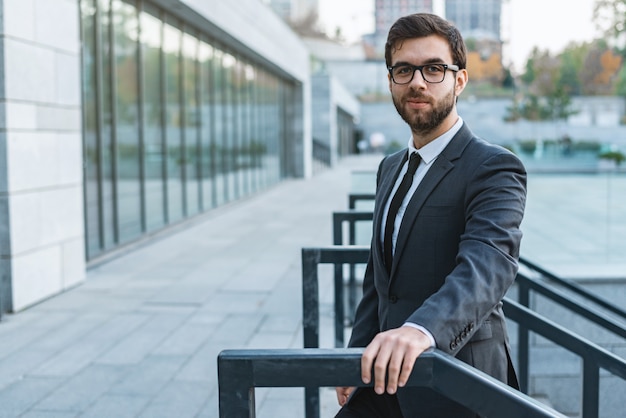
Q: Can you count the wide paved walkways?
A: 1